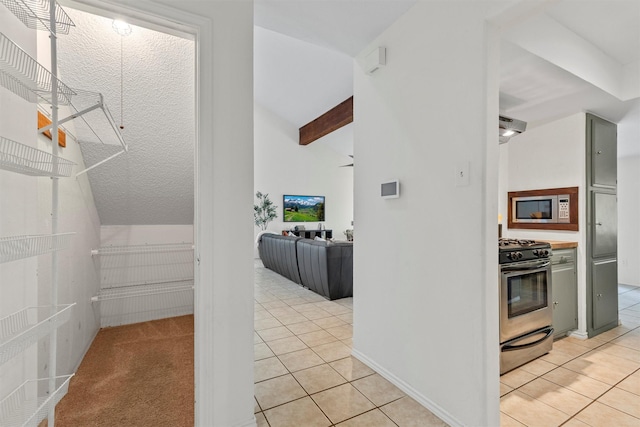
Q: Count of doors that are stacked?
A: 3